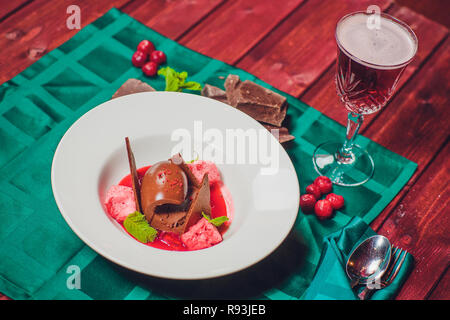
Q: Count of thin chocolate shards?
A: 3